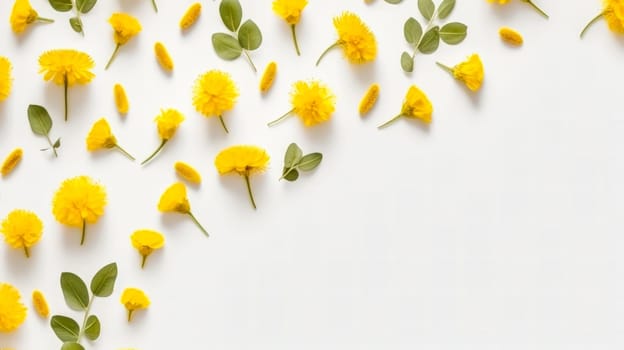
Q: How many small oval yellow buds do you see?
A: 9